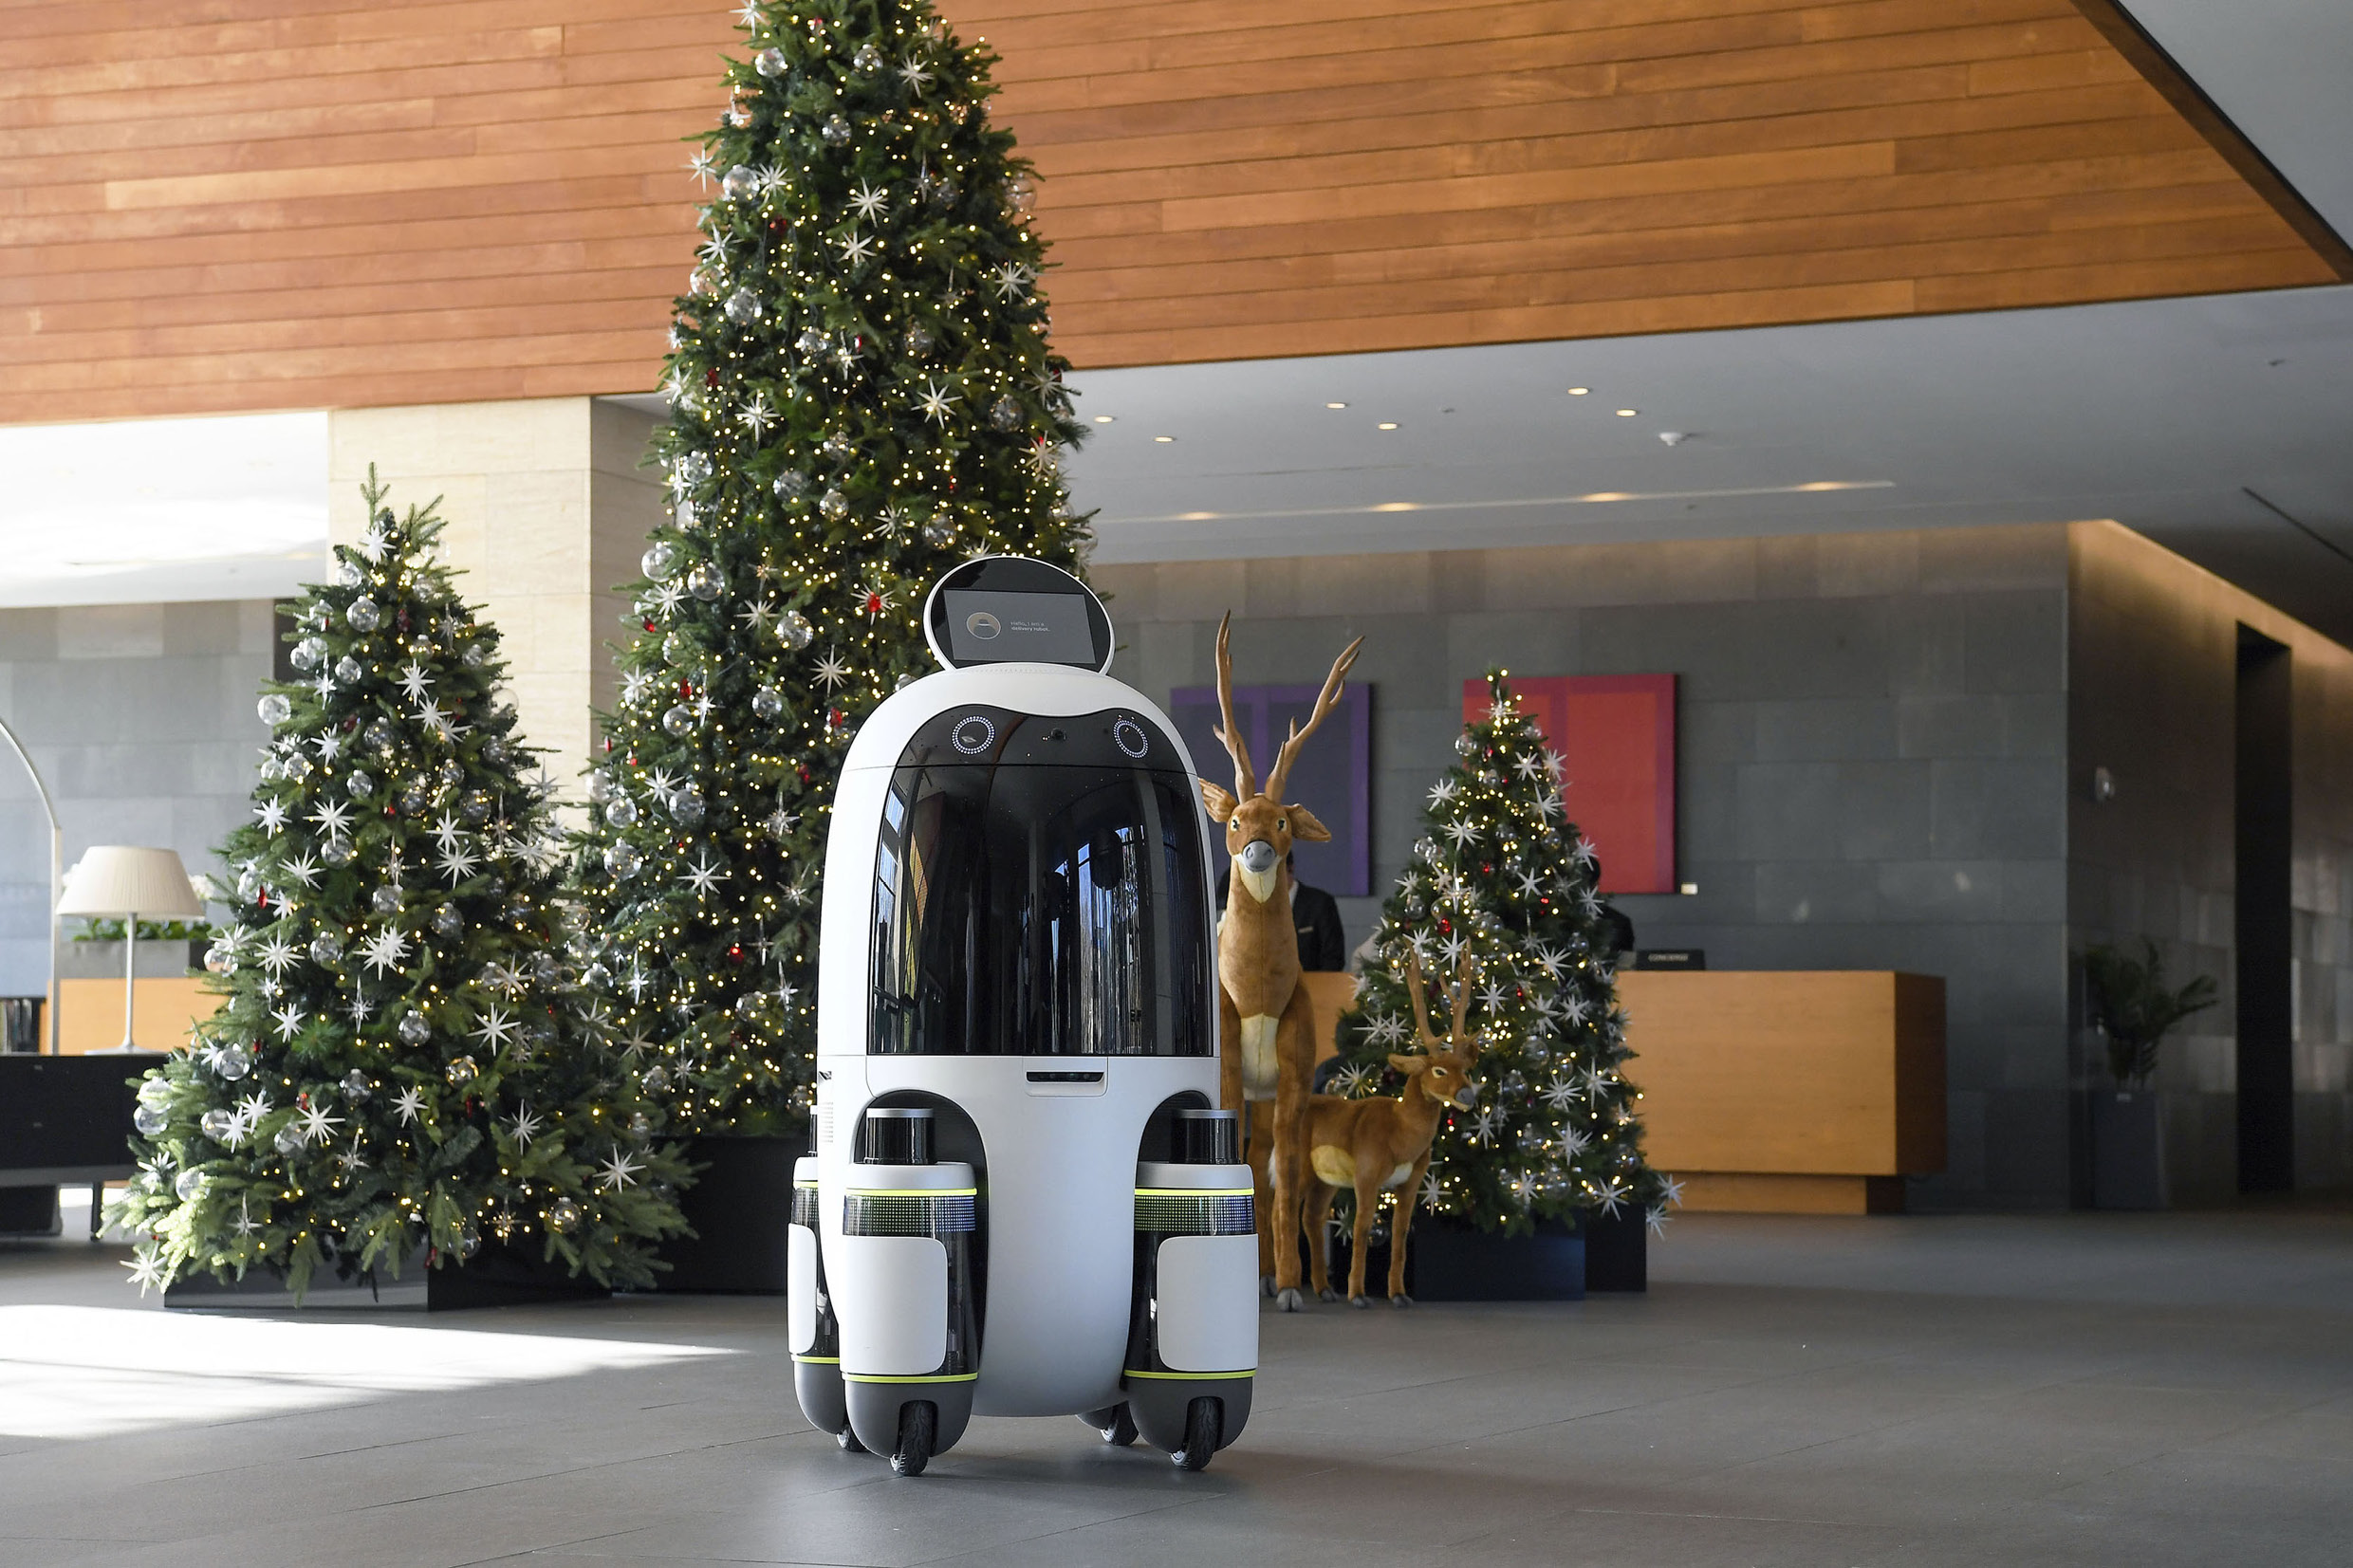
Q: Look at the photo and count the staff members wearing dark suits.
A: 2